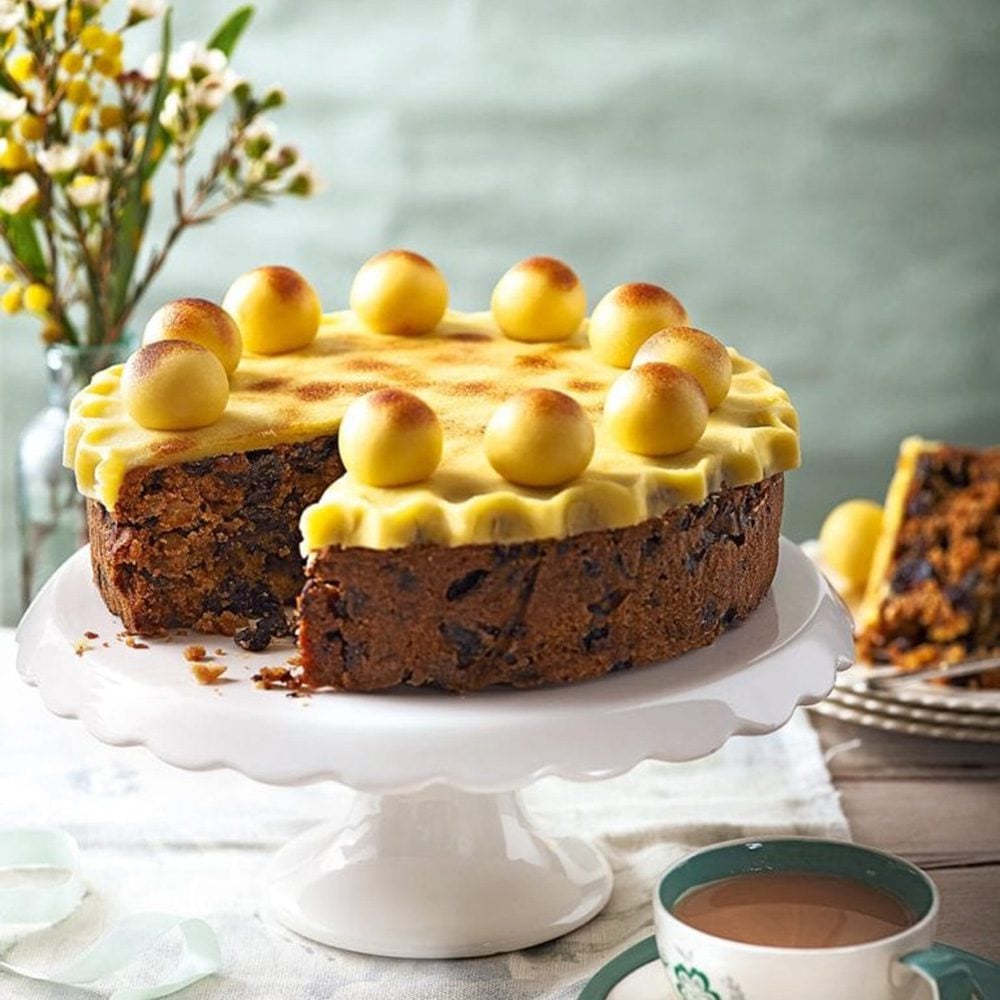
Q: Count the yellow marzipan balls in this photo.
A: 11